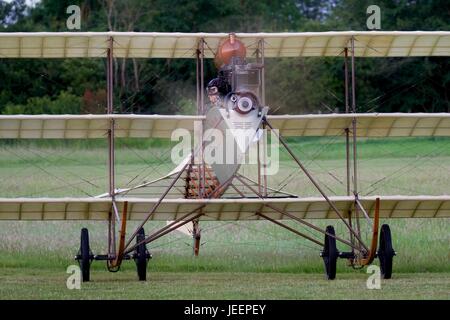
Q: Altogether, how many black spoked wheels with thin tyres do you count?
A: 4